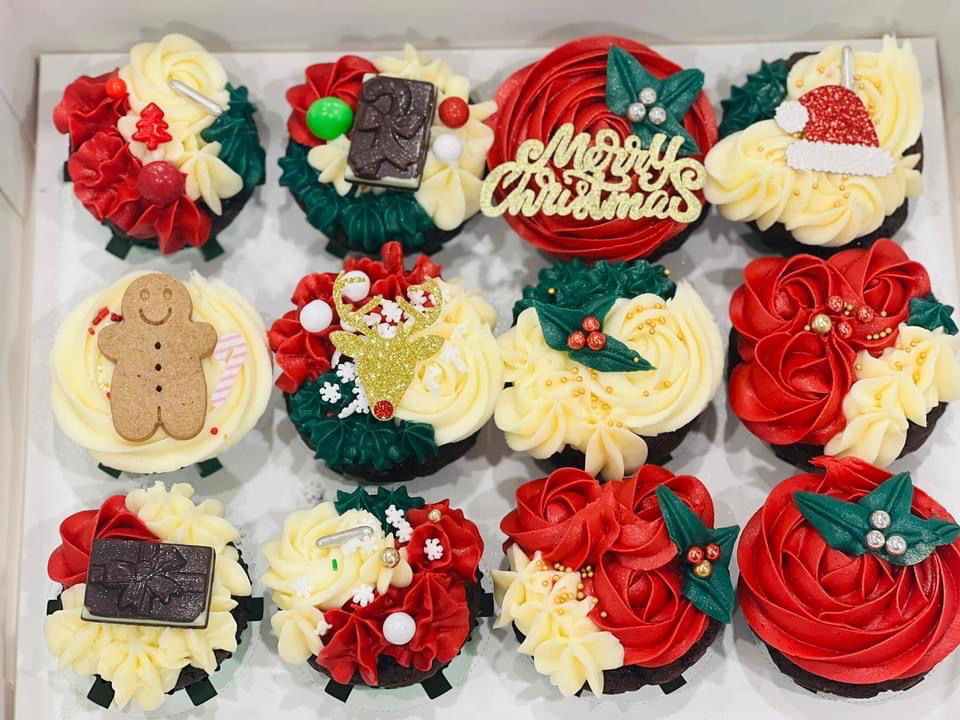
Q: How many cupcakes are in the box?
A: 12